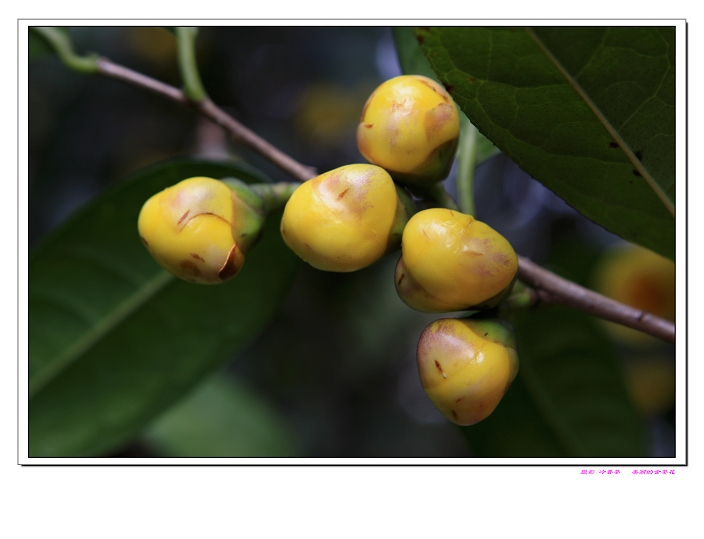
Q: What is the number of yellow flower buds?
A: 5